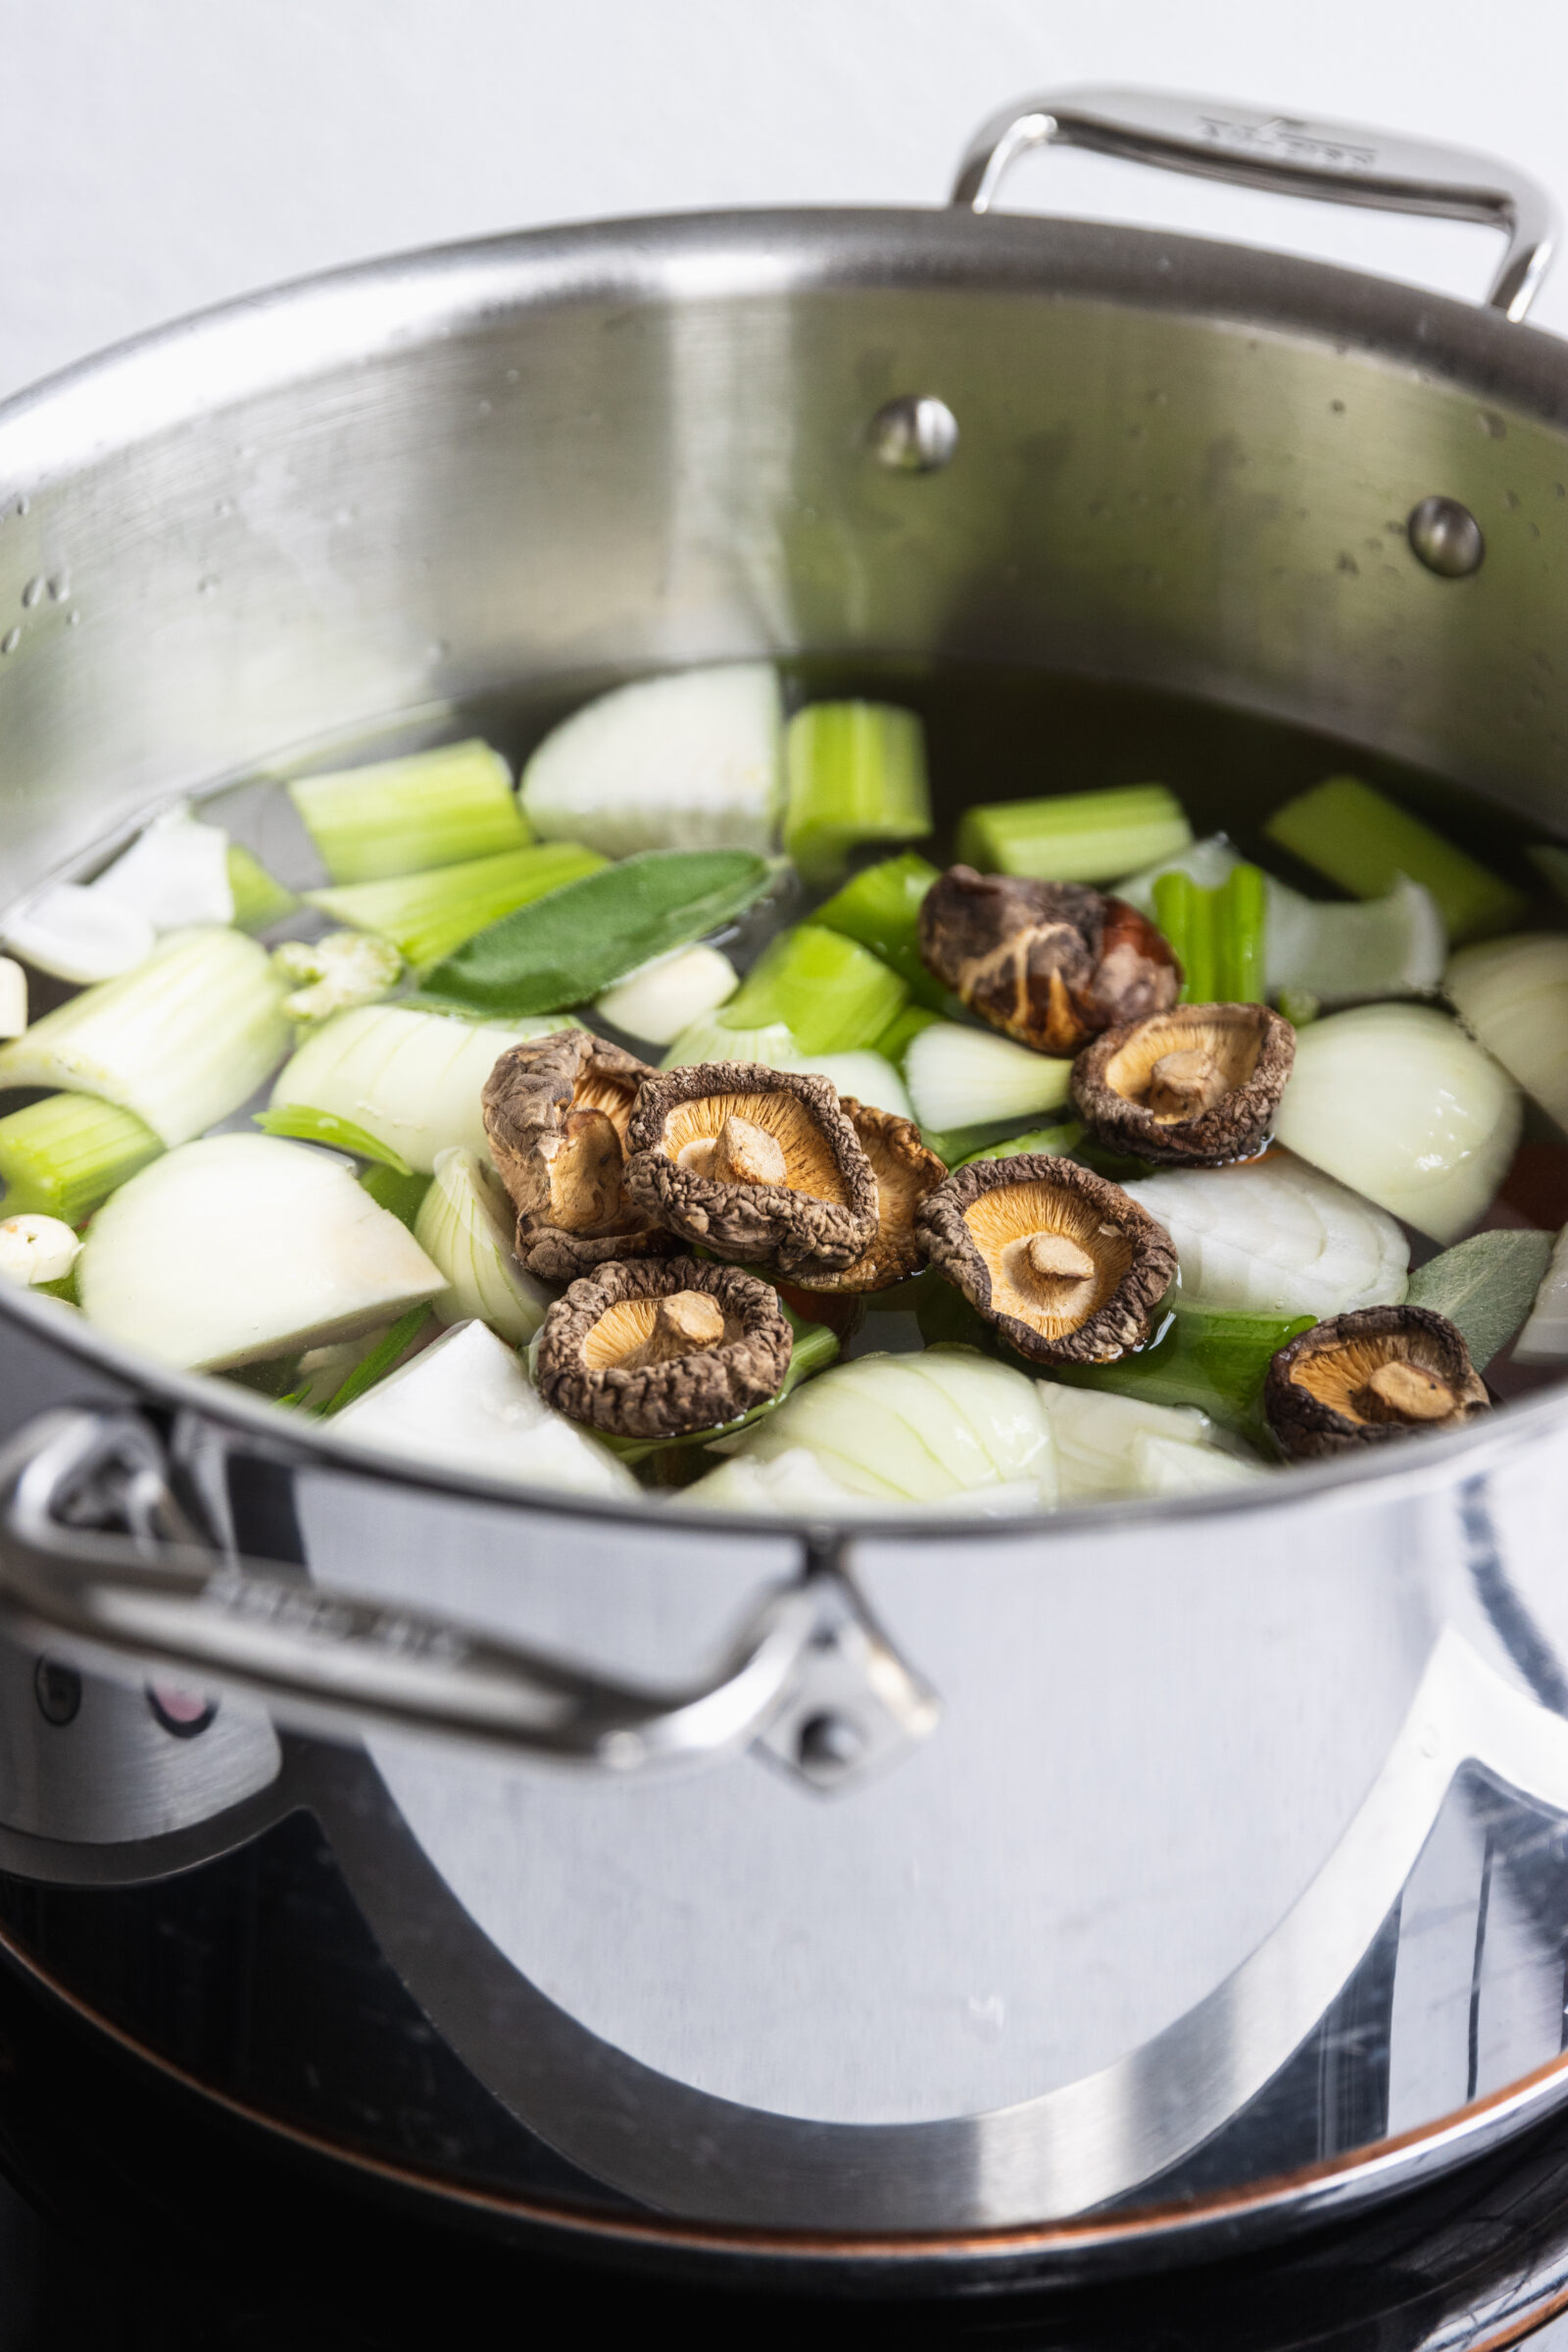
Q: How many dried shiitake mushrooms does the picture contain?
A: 8